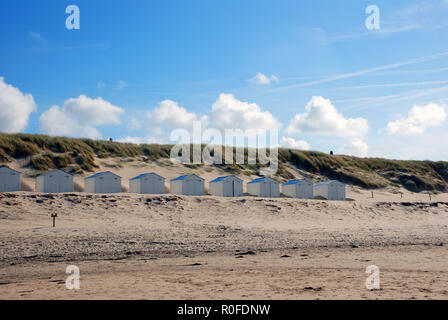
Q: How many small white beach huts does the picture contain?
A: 9